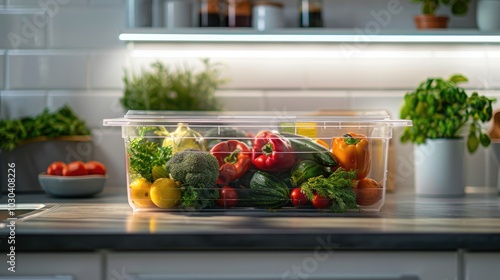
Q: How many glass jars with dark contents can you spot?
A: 3